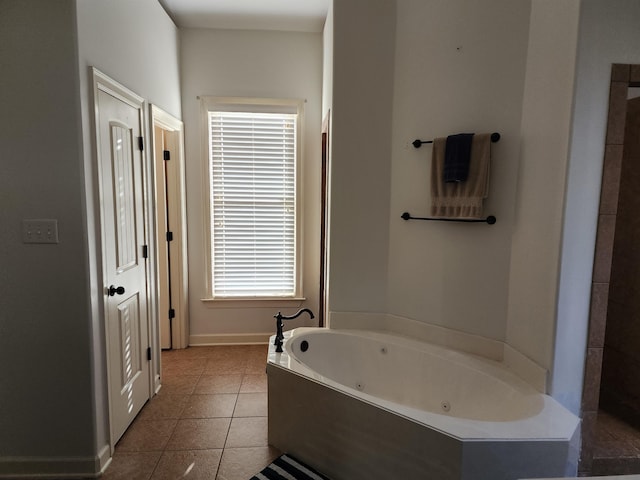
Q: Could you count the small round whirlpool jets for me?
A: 3